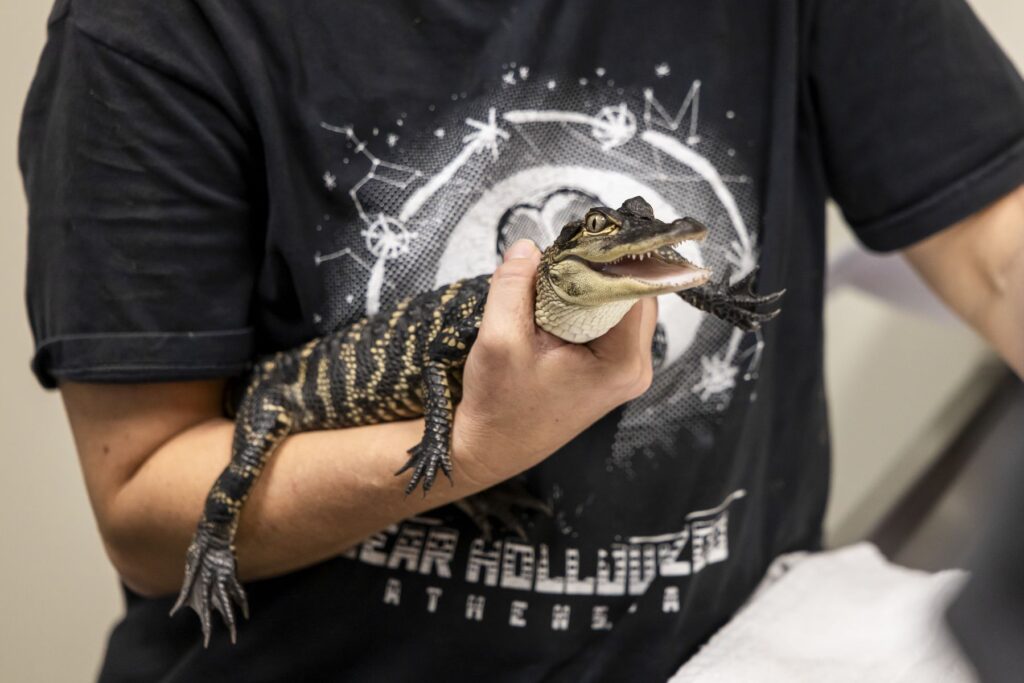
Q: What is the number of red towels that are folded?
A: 0